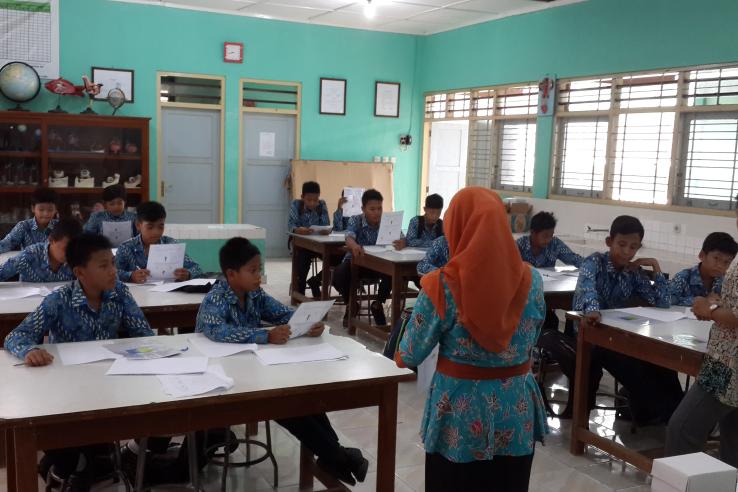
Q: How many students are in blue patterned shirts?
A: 14